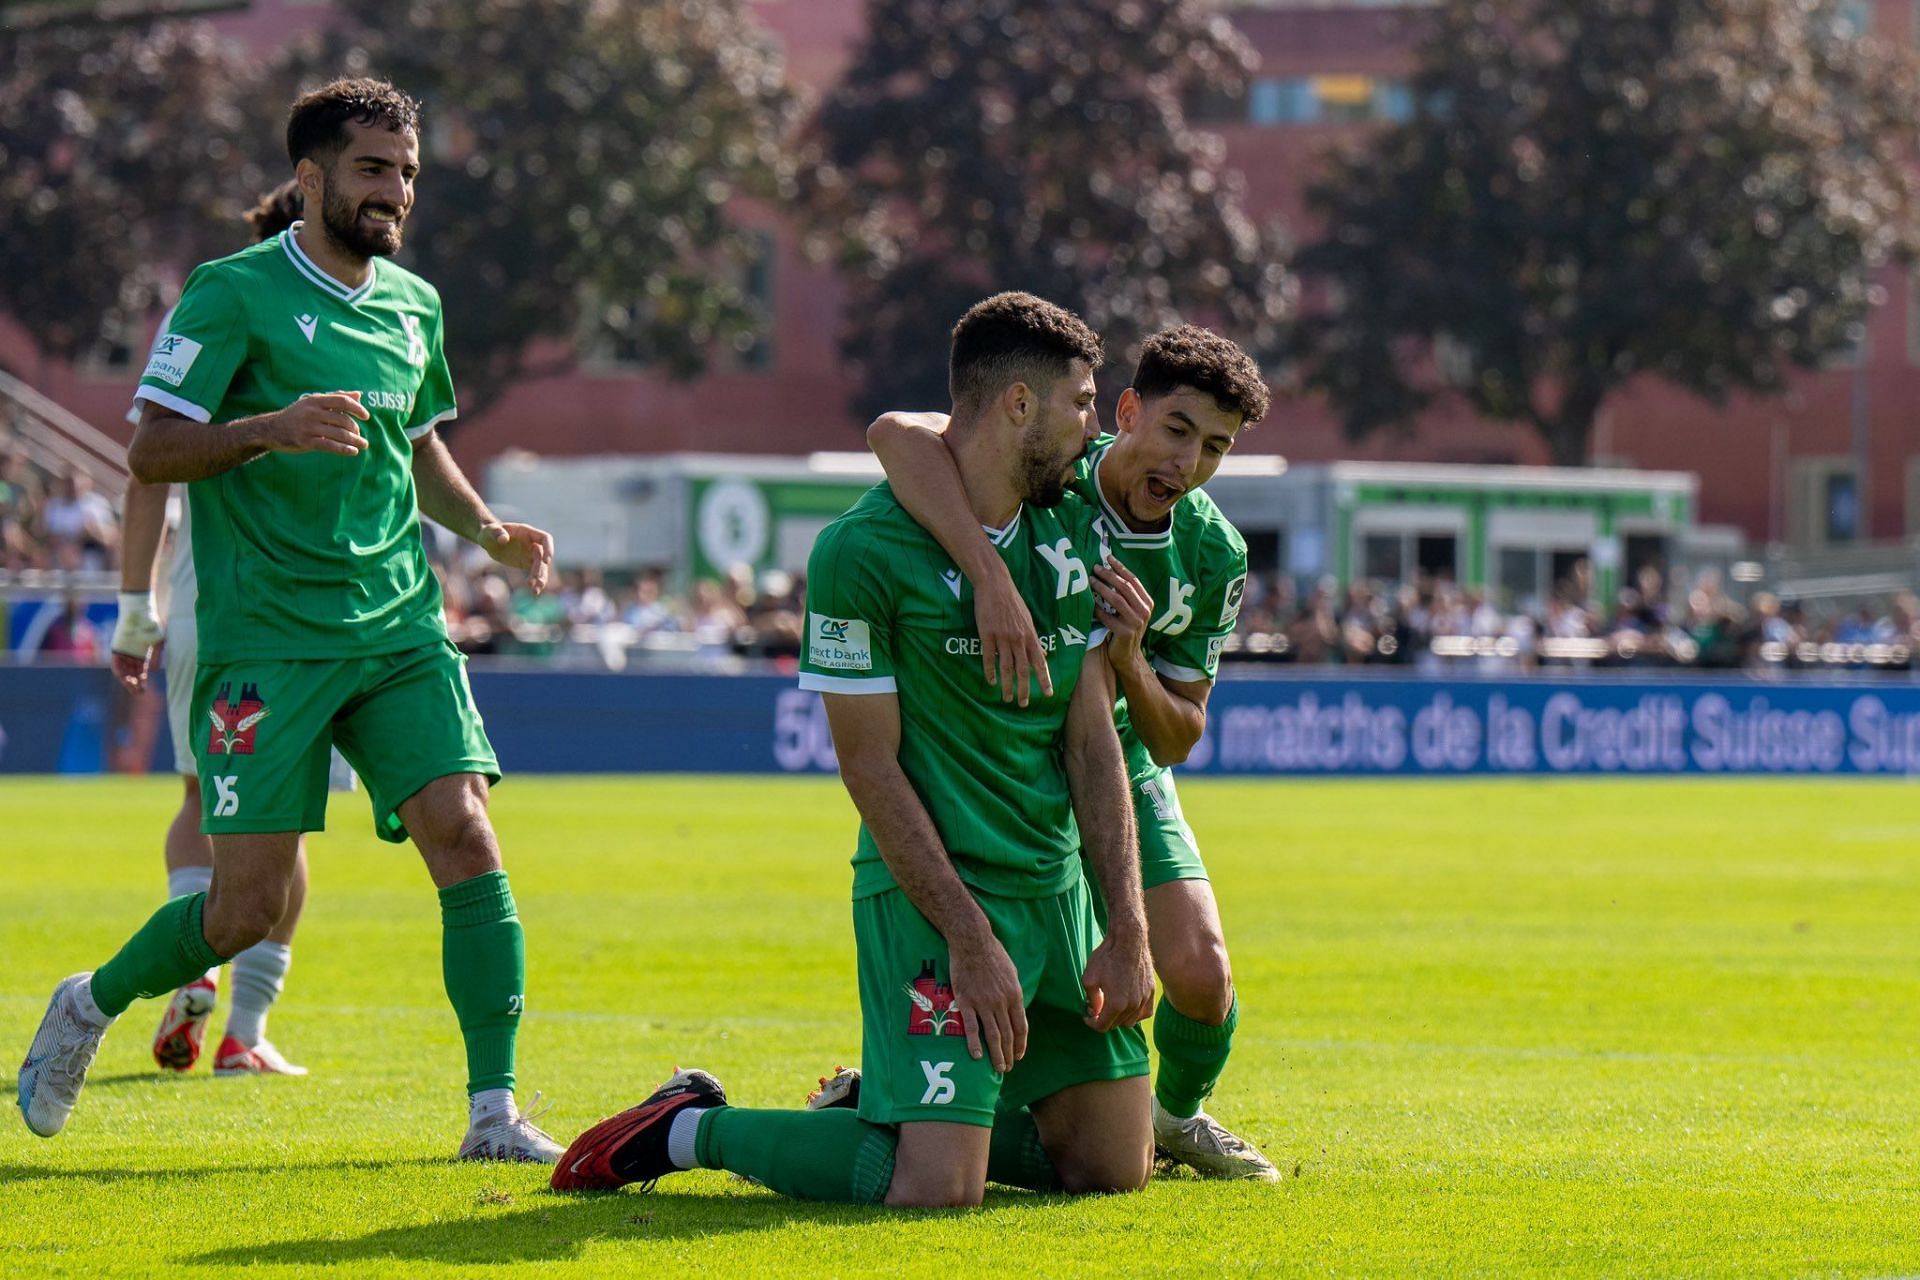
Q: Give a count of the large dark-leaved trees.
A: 4